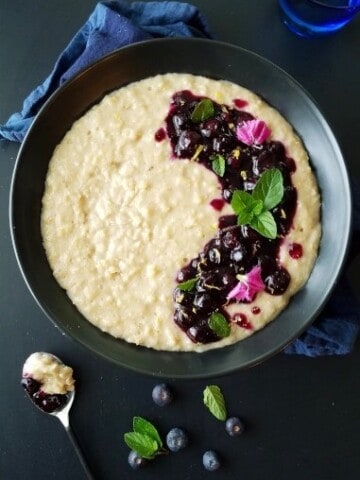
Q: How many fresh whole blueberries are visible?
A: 5